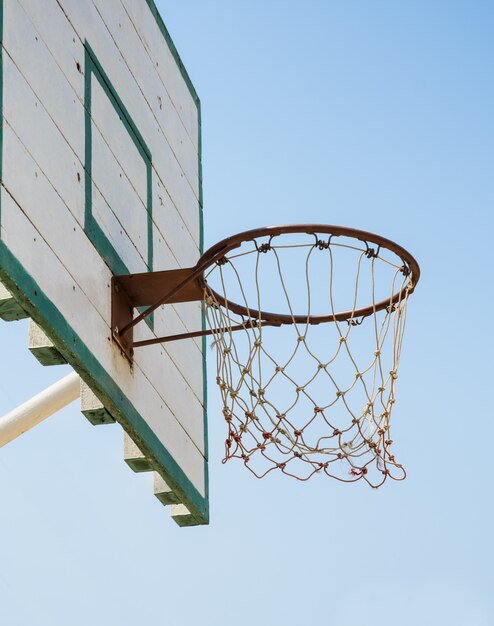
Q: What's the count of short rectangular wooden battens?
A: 6